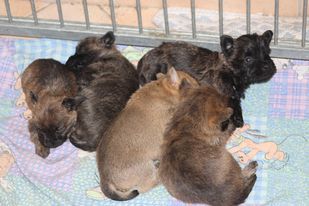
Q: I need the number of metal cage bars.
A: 12